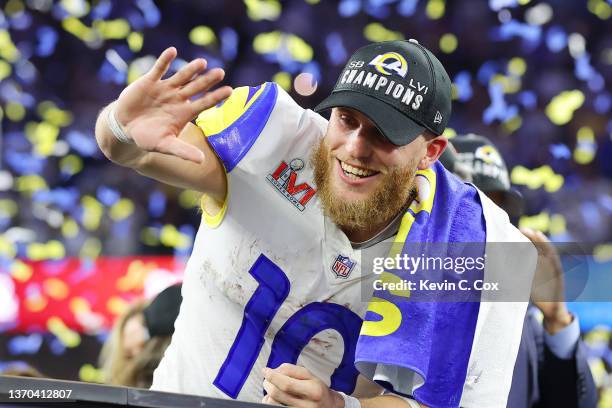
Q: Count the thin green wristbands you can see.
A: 0